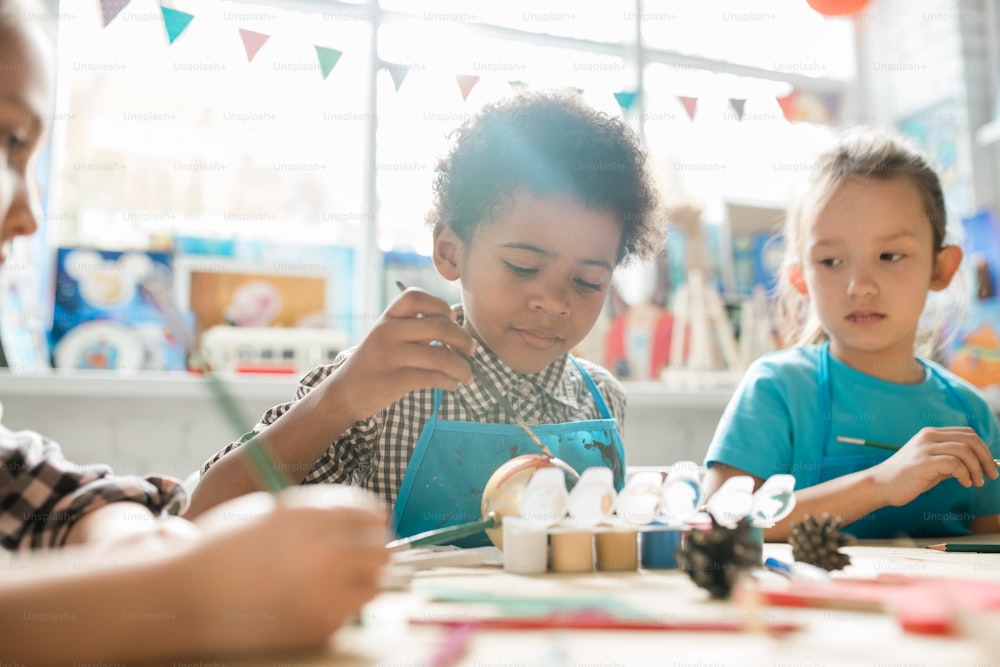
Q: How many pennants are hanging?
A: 12